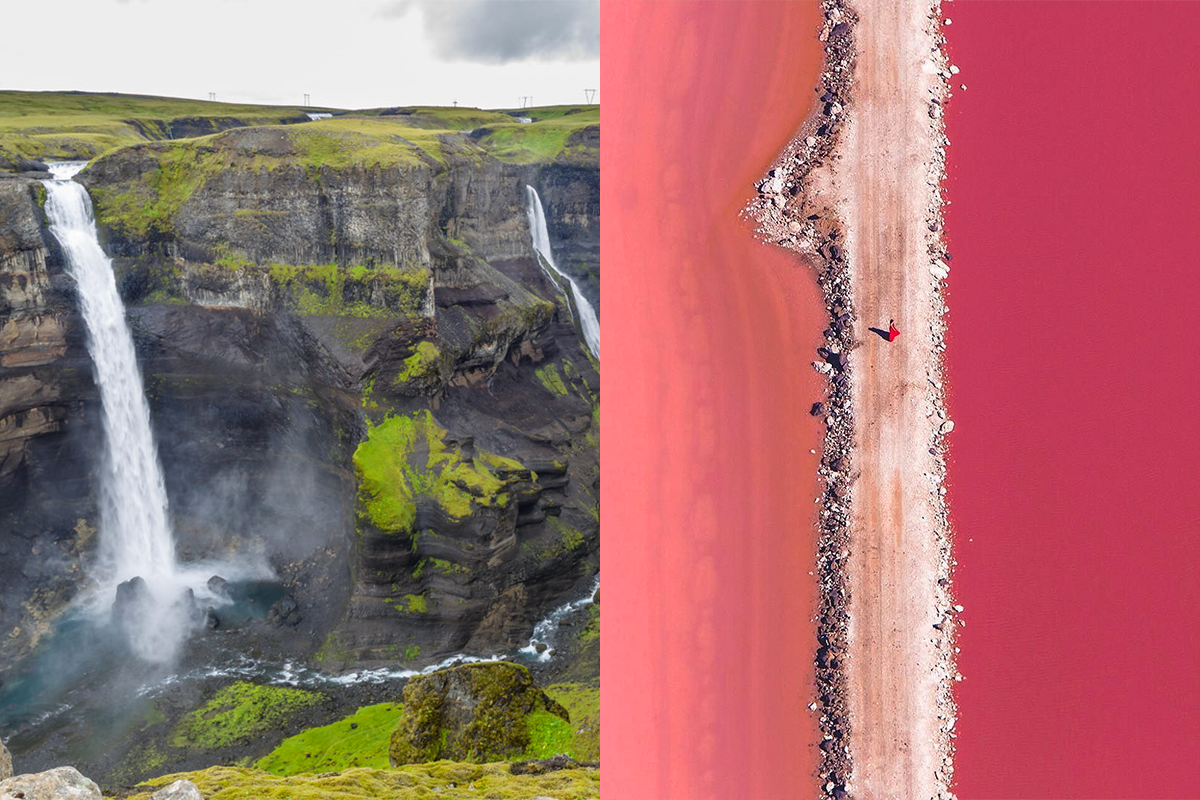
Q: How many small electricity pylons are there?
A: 5